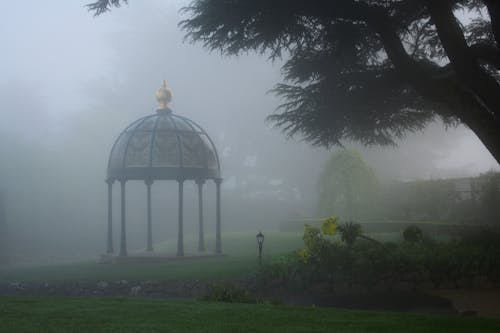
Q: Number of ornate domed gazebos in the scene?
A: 1